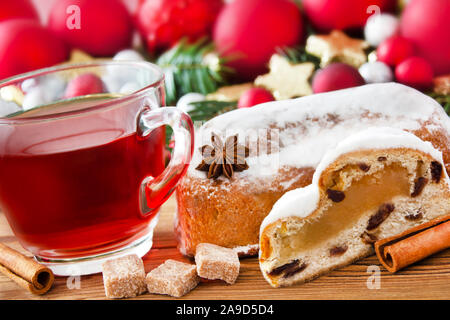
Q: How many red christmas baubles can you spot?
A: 12